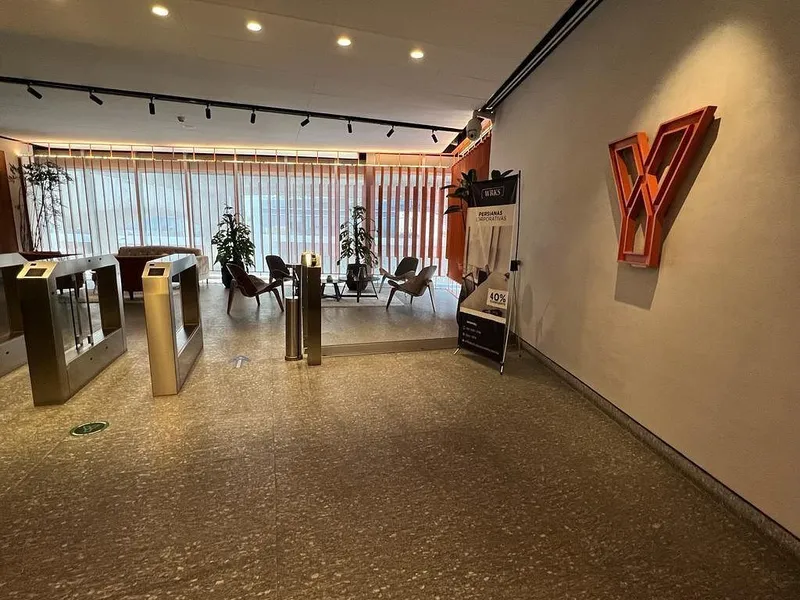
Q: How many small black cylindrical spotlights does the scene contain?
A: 9